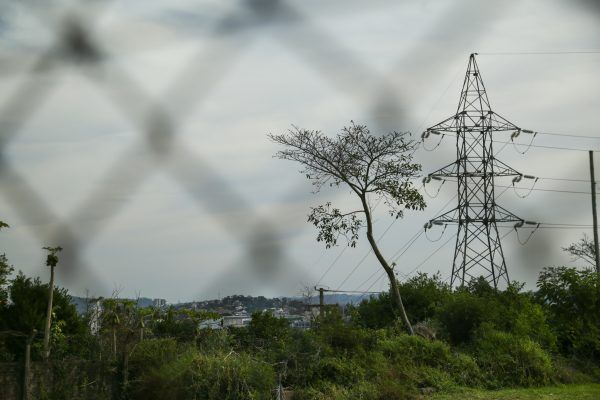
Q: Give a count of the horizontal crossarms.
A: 3